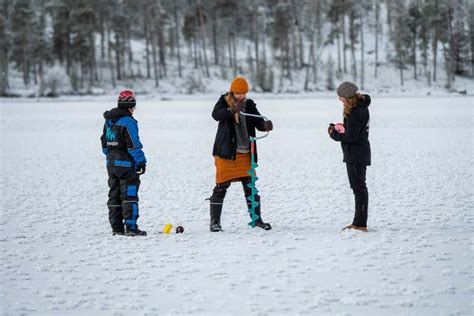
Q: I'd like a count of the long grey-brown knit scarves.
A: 1